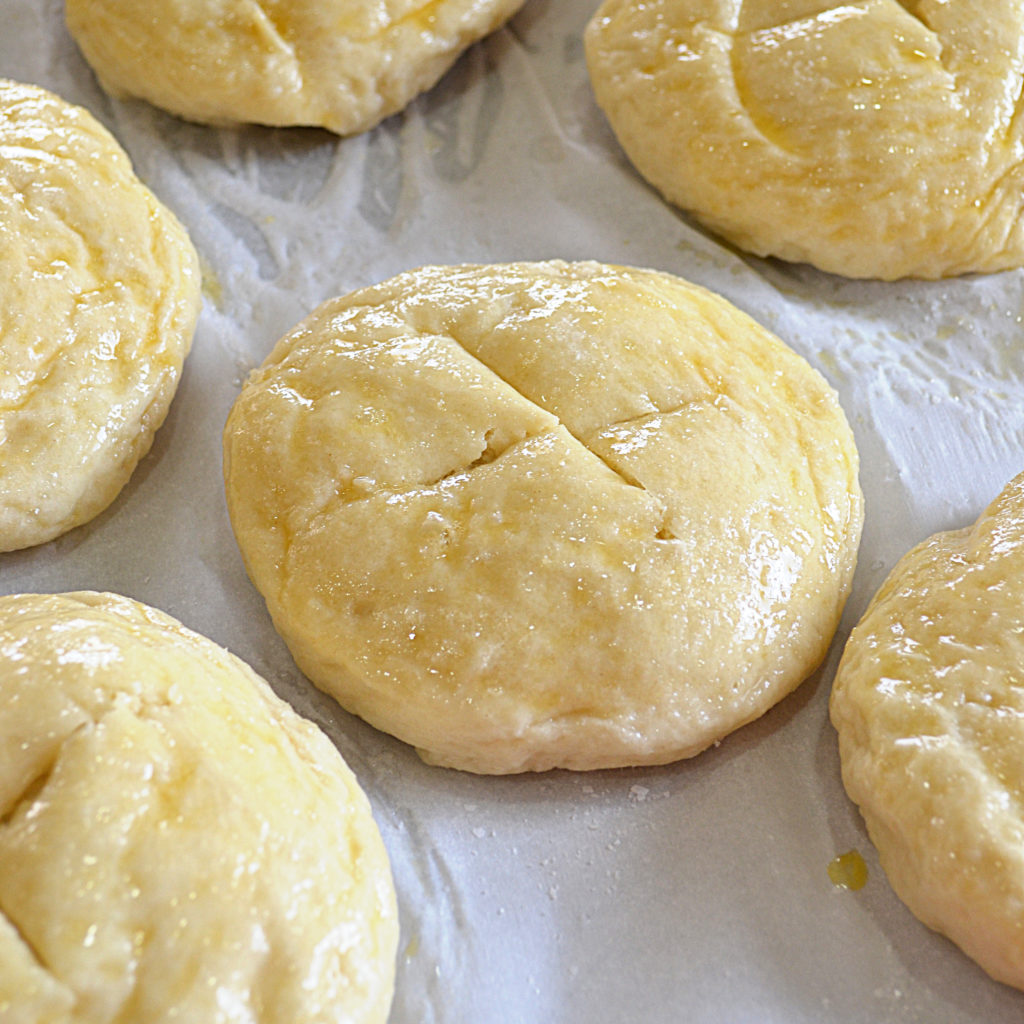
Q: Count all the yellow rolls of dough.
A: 6